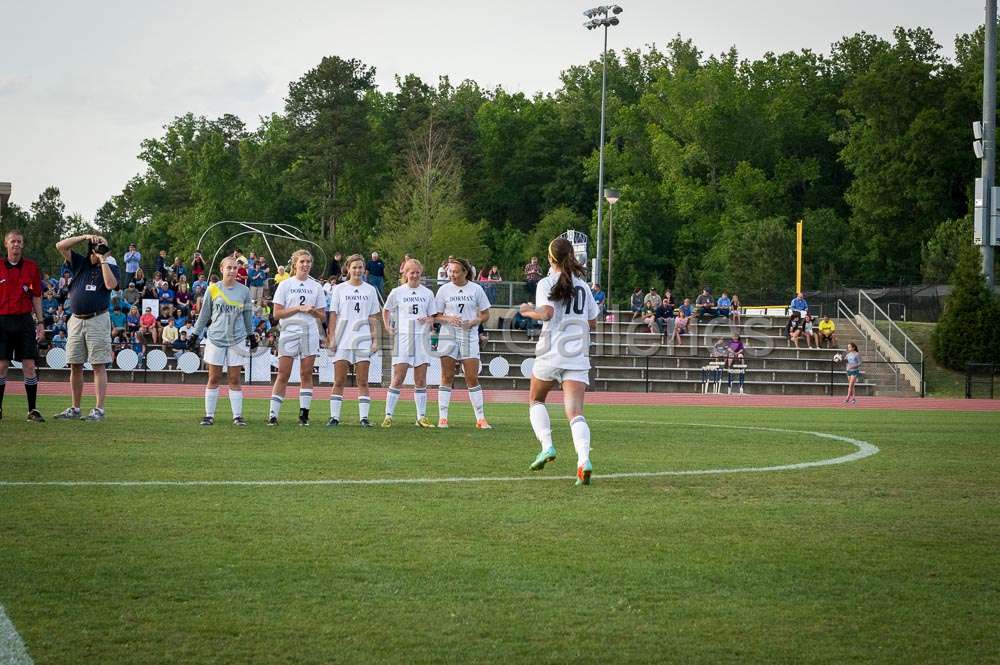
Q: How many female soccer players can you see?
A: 6